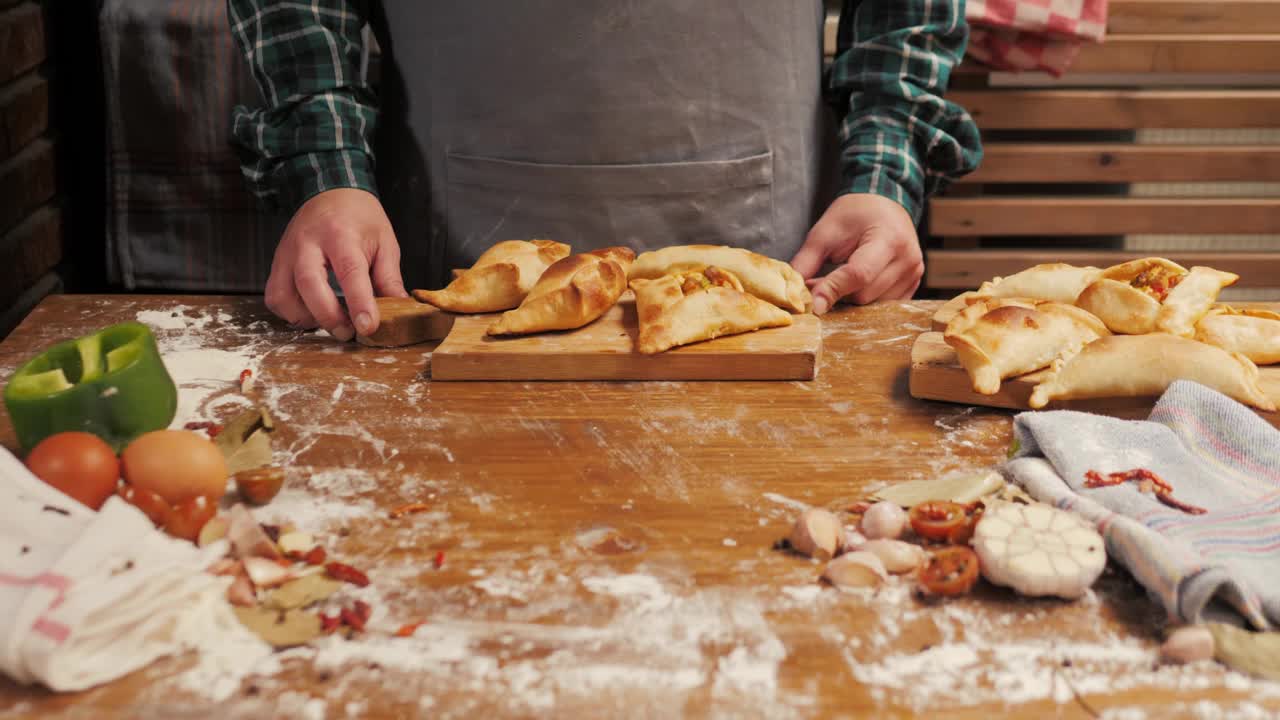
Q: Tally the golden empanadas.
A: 9